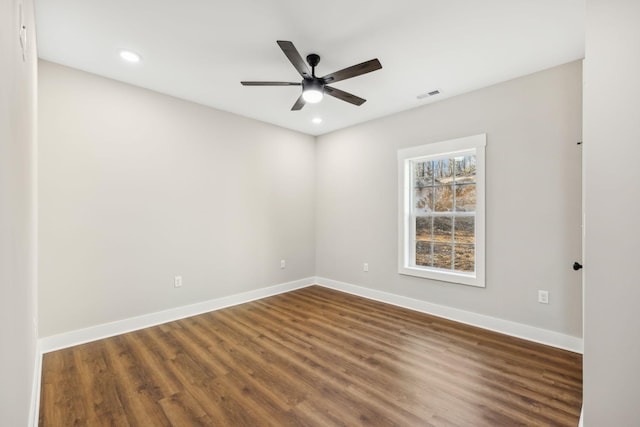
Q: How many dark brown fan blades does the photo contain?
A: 5